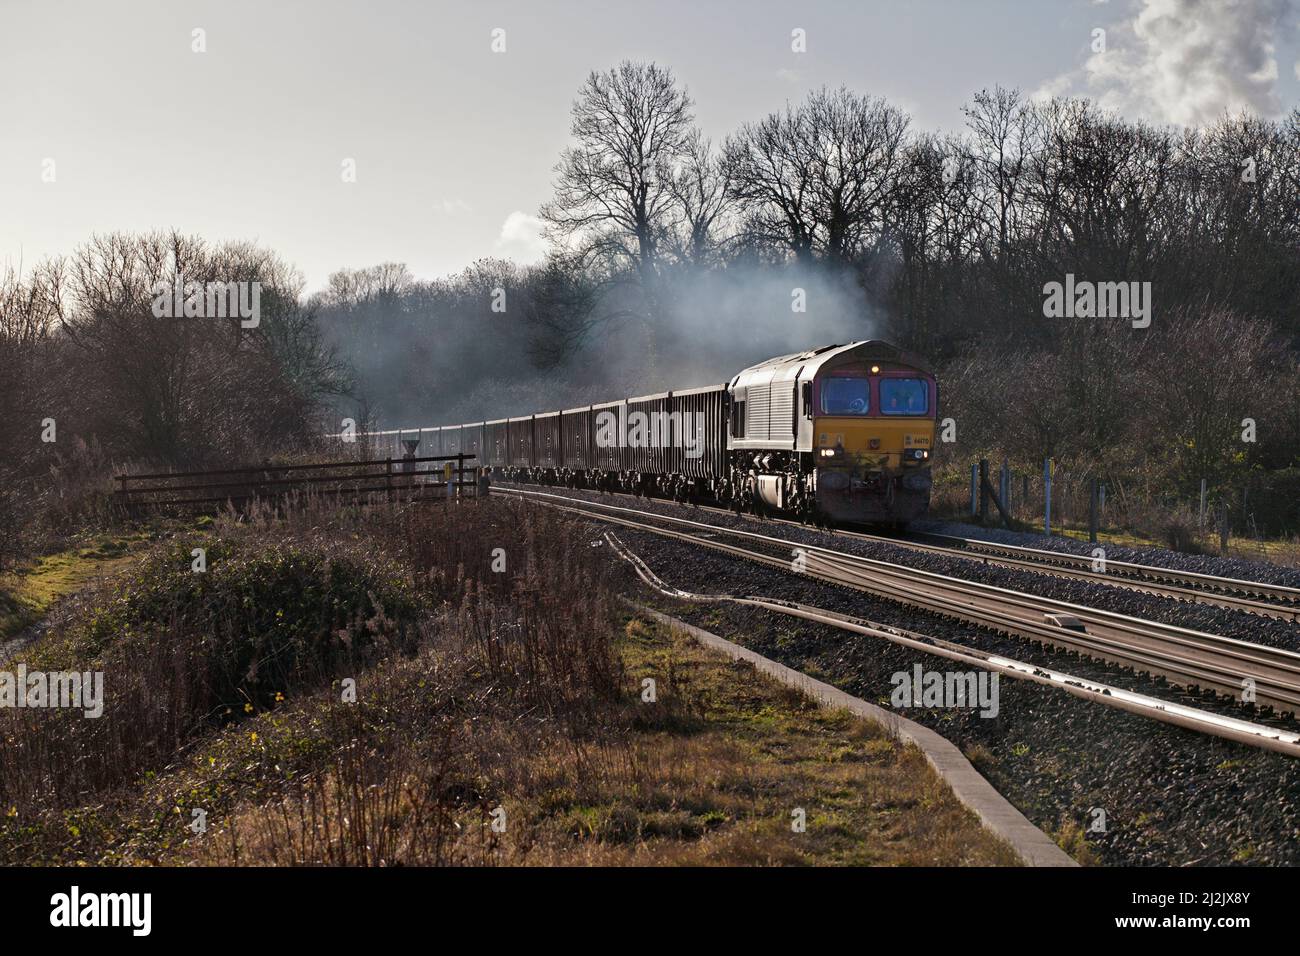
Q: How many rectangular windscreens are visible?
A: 2